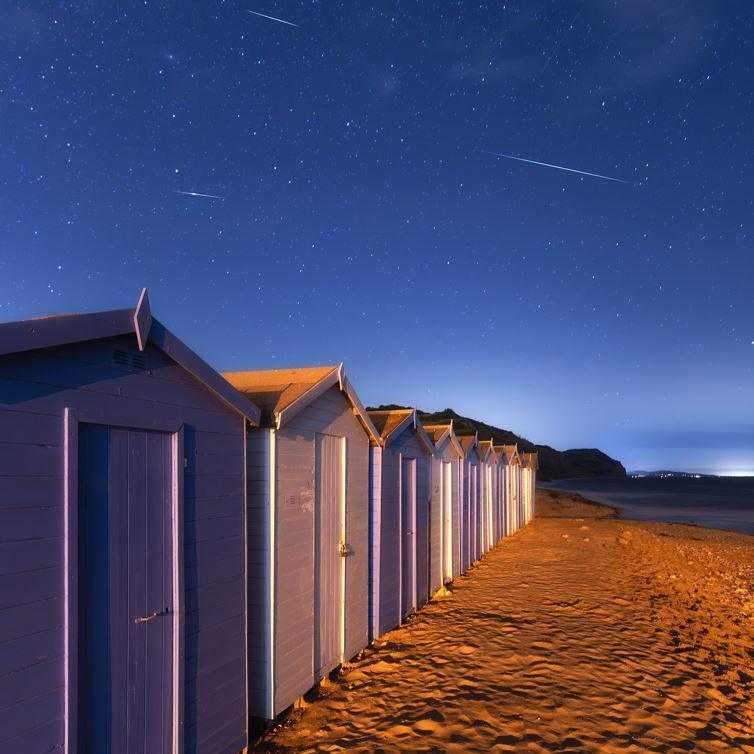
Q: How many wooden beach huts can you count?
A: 11